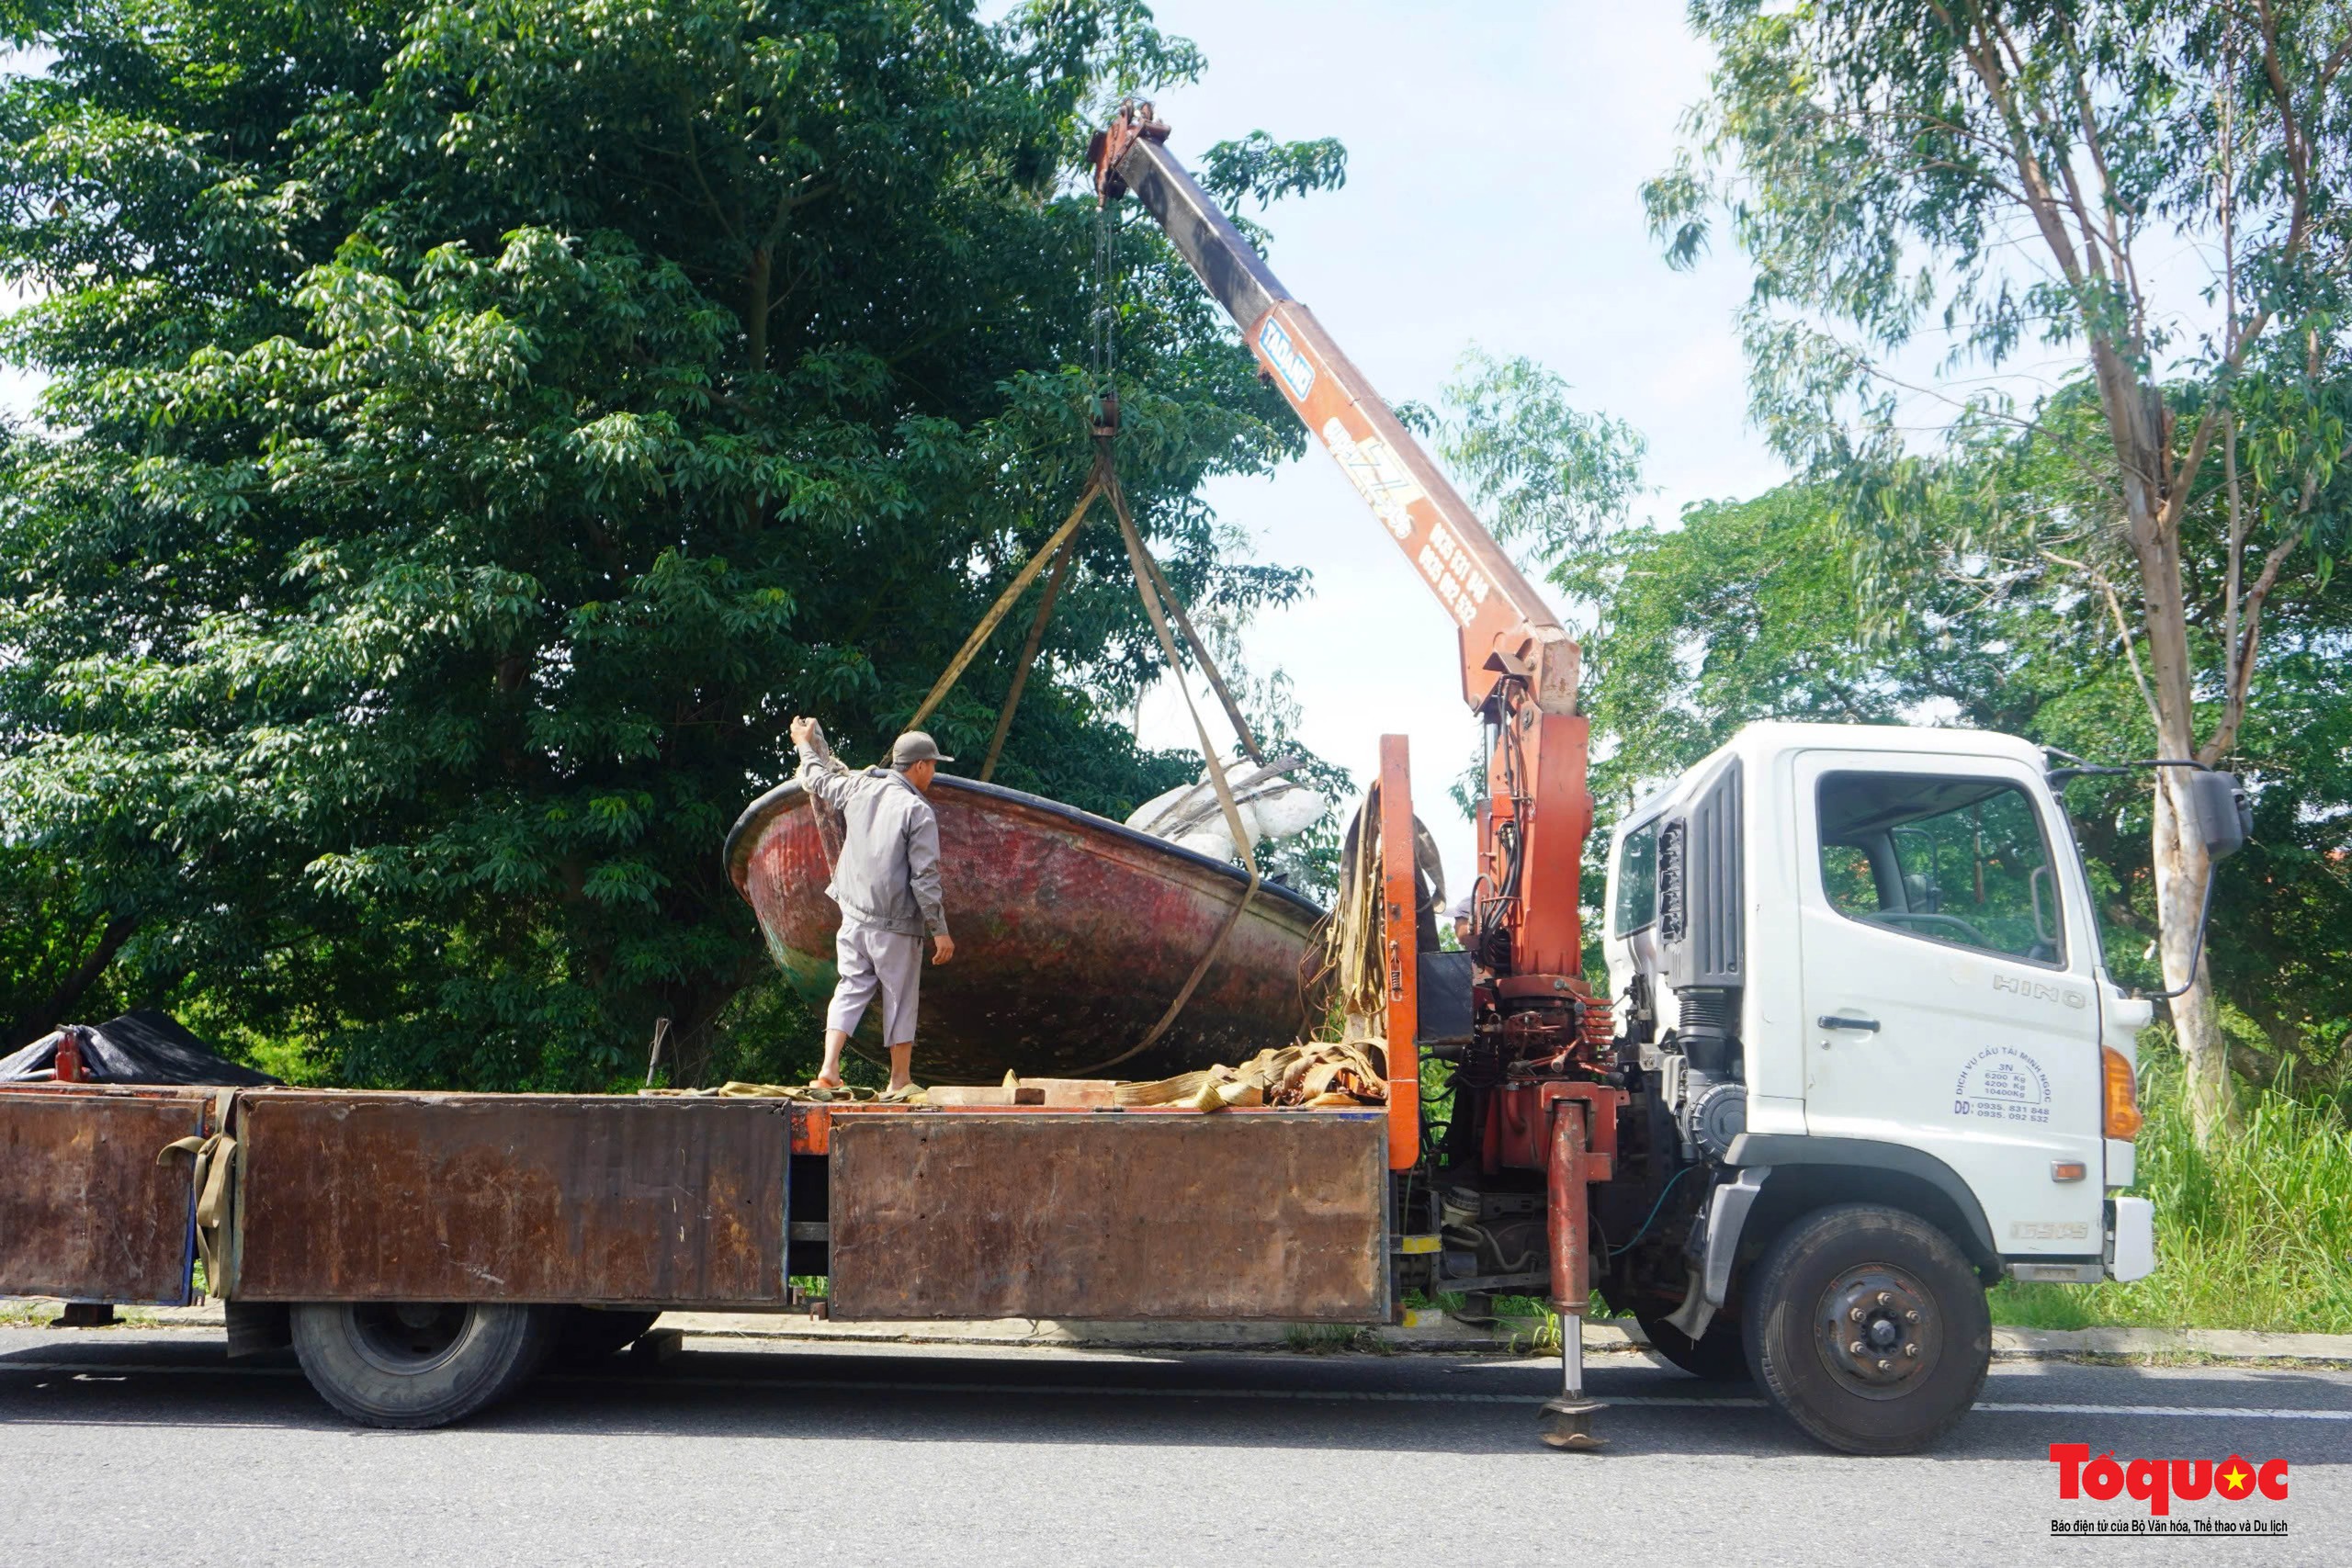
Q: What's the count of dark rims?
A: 2